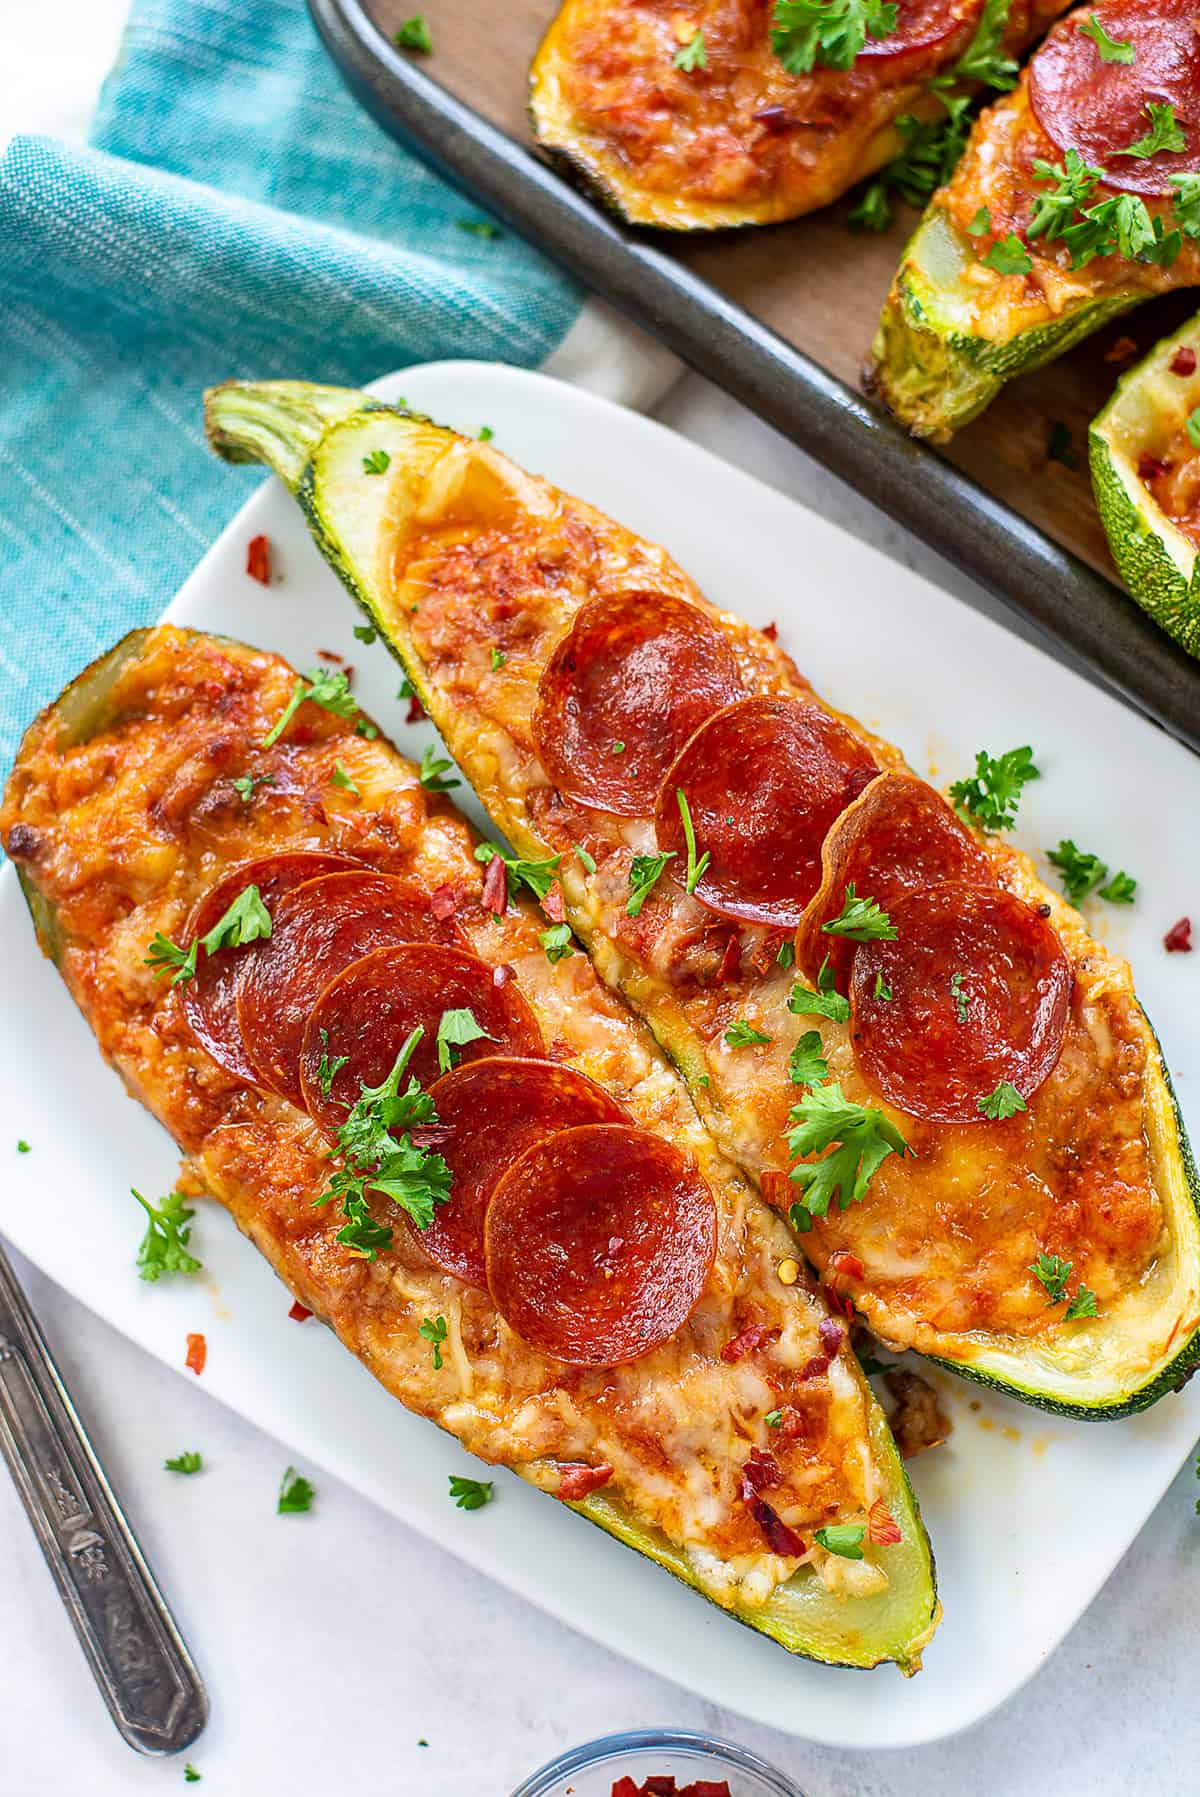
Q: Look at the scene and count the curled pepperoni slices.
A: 1